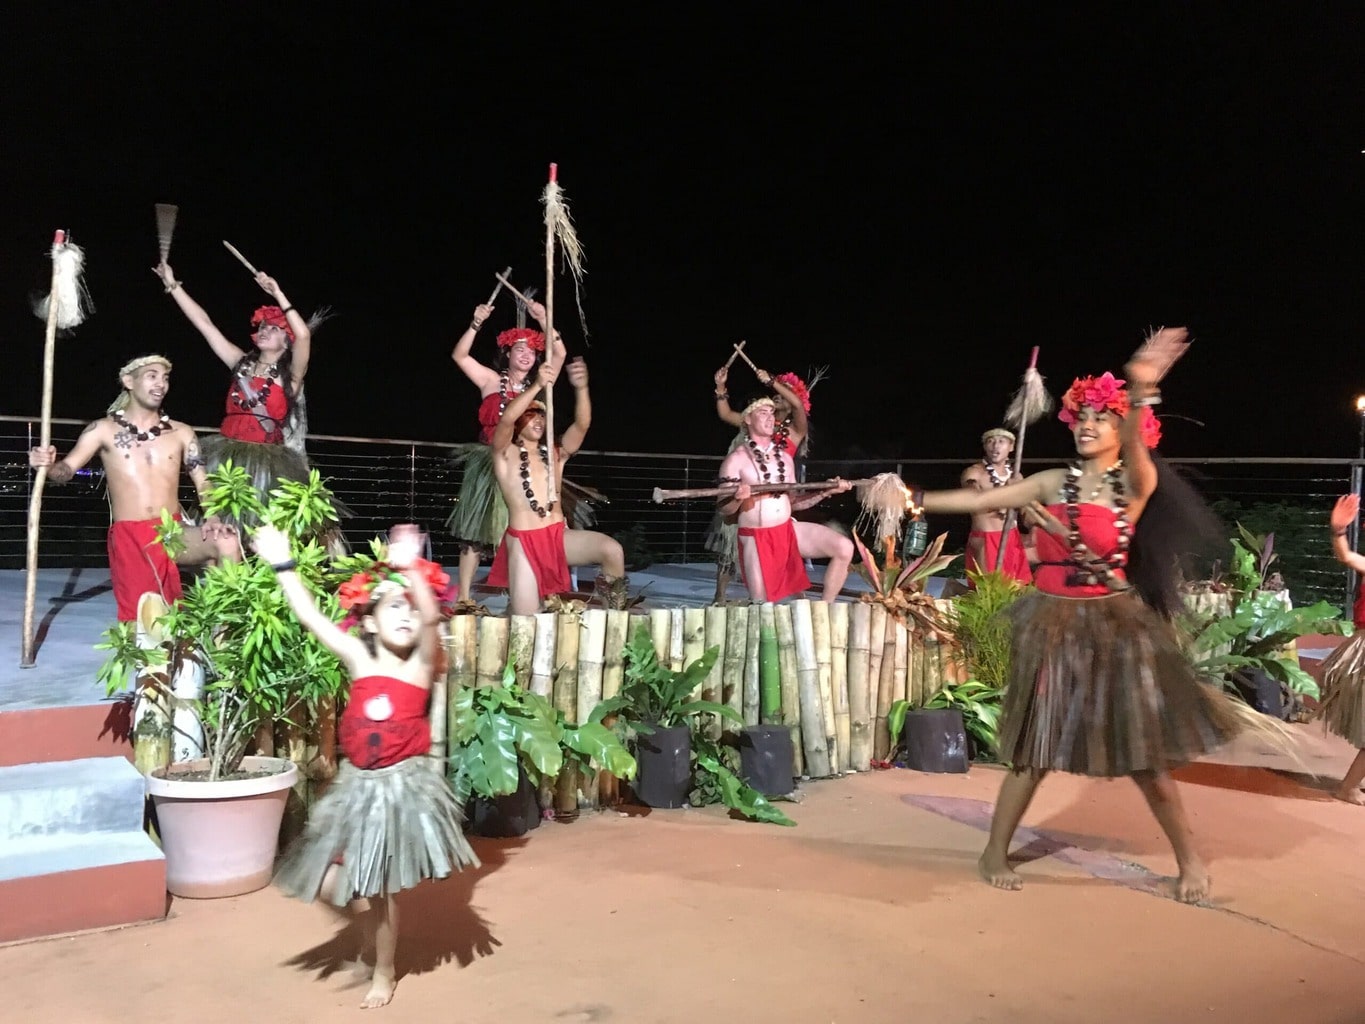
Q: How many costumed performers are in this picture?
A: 10